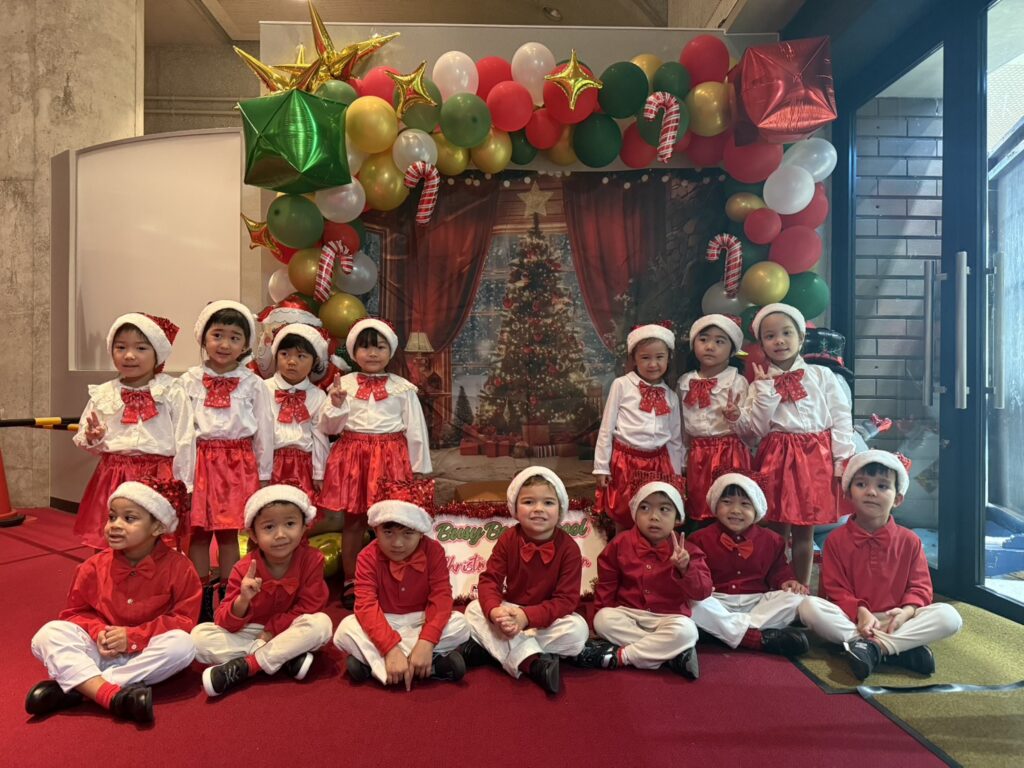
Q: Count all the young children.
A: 14